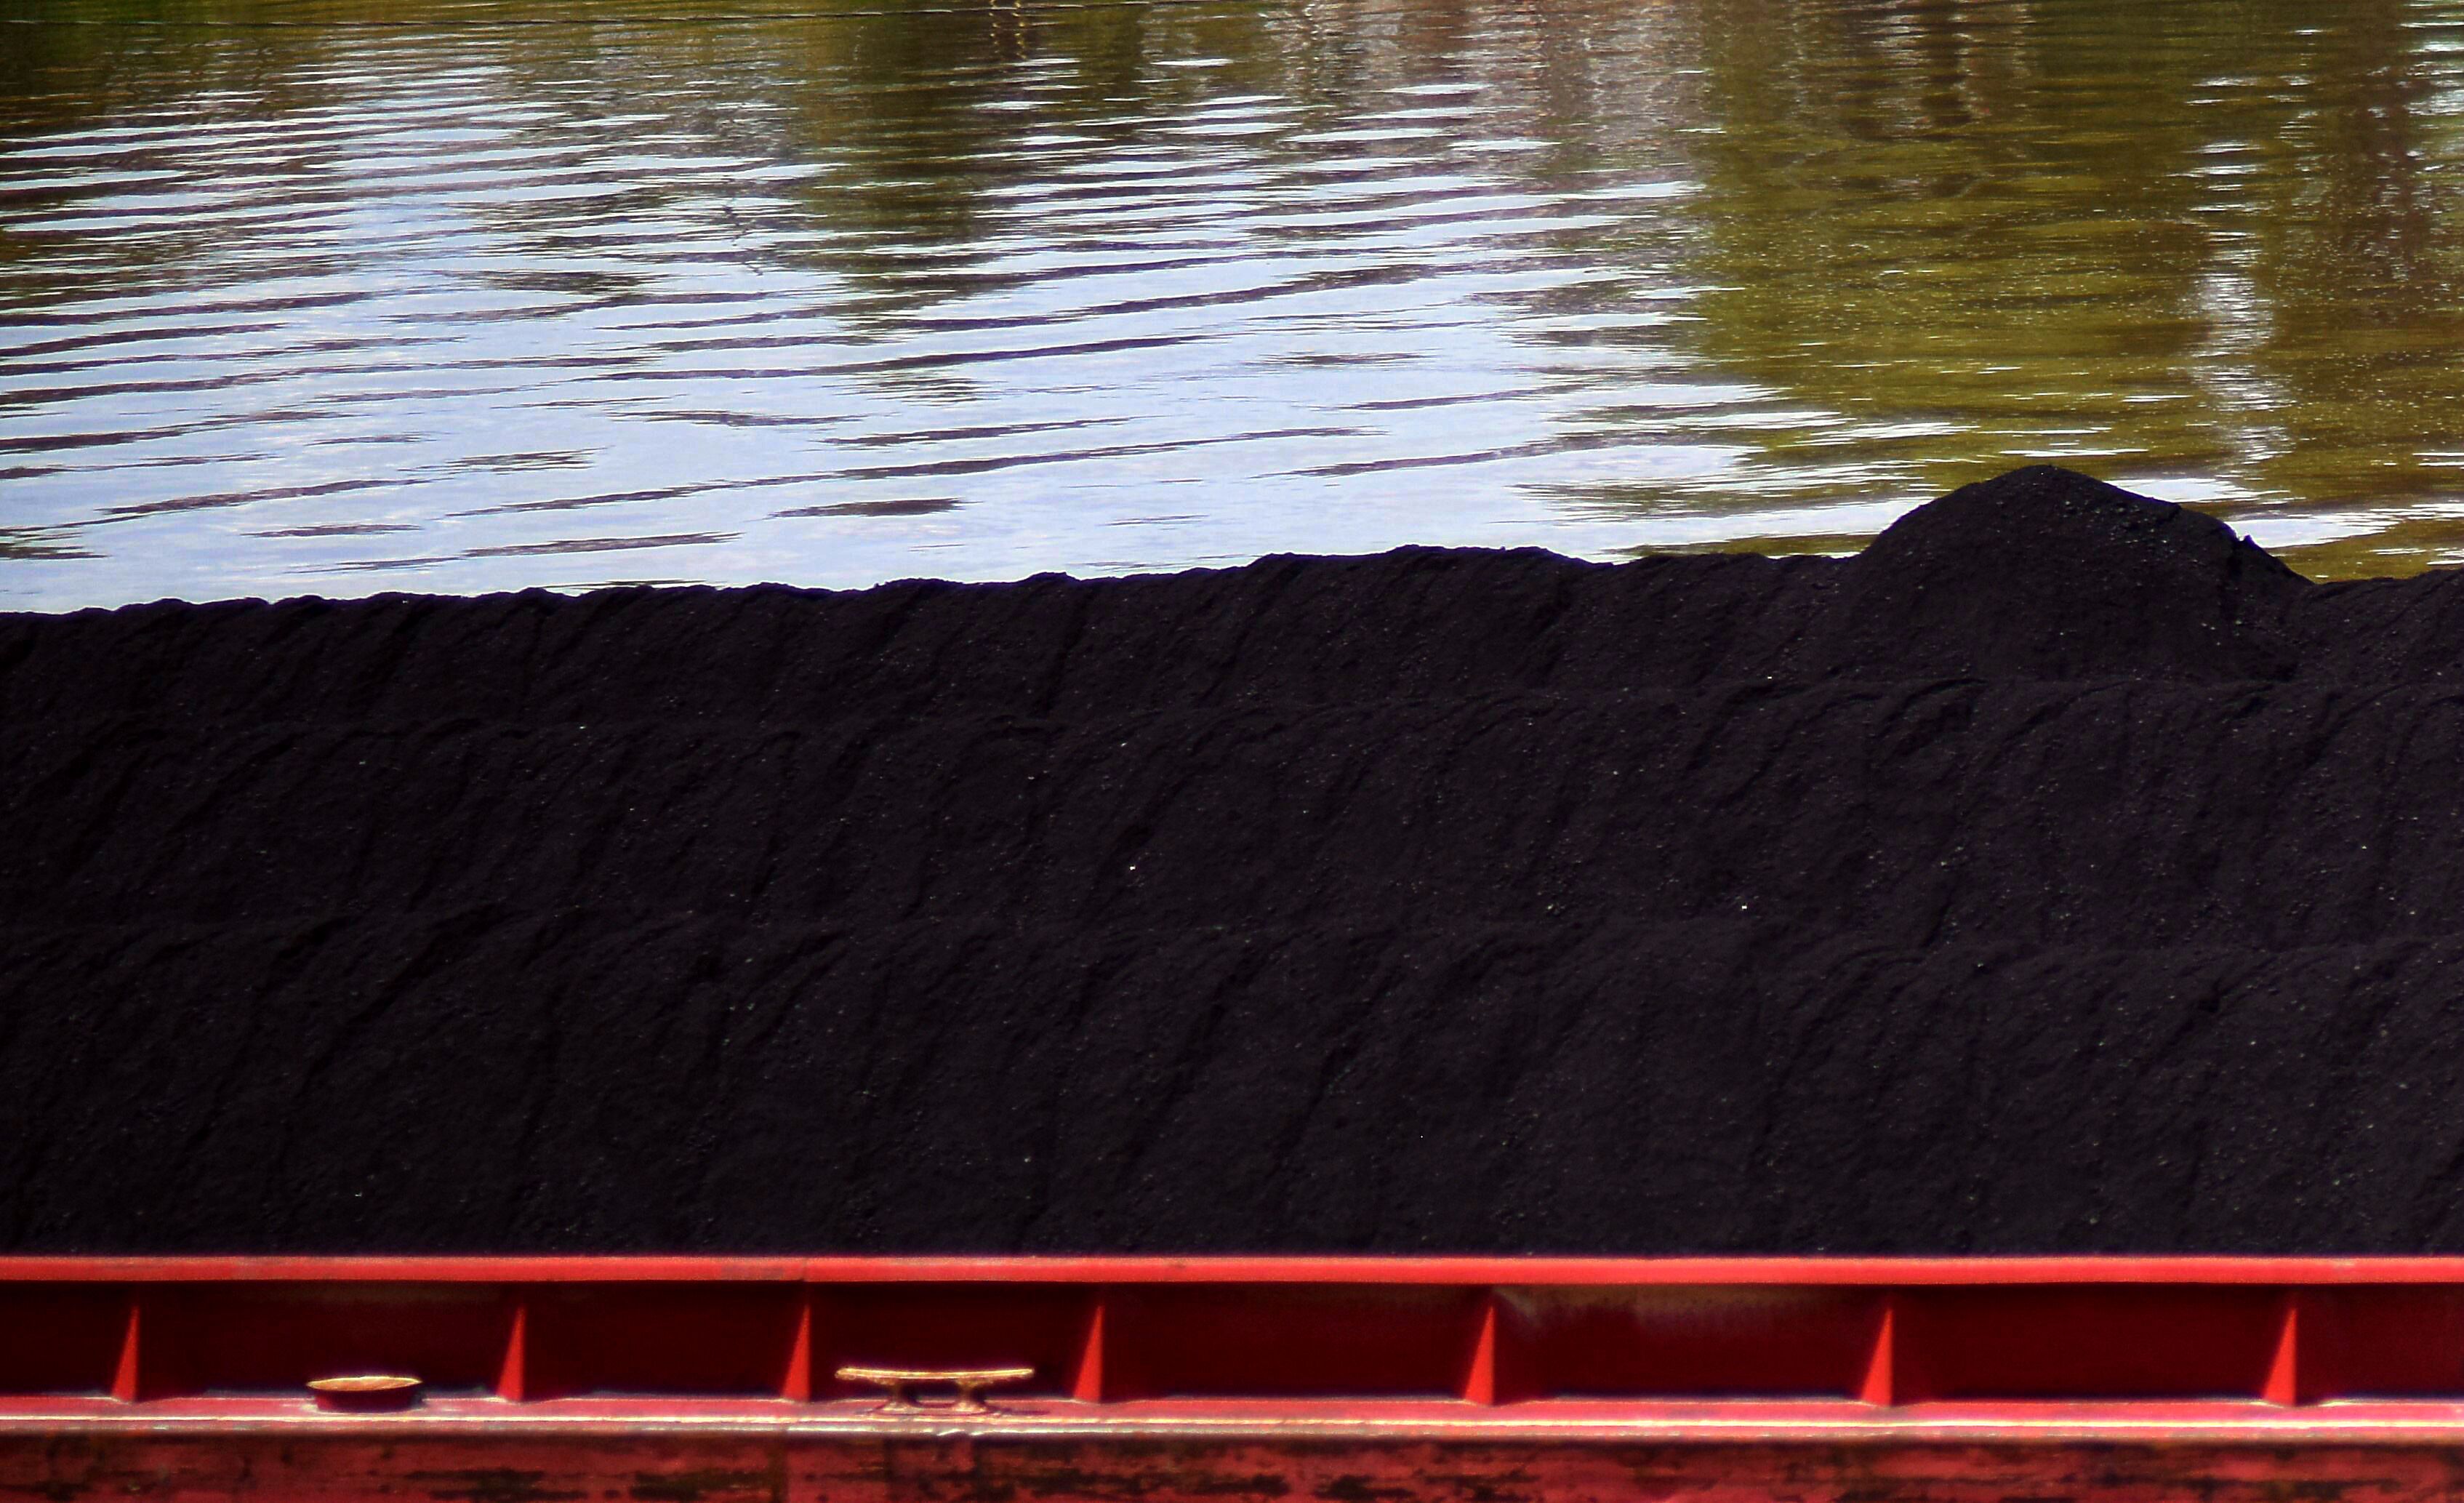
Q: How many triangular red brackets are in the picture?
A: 7